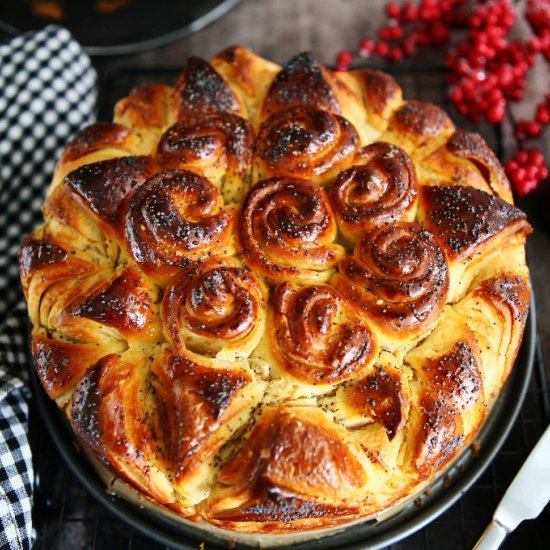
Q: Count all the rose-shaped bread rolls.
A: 8